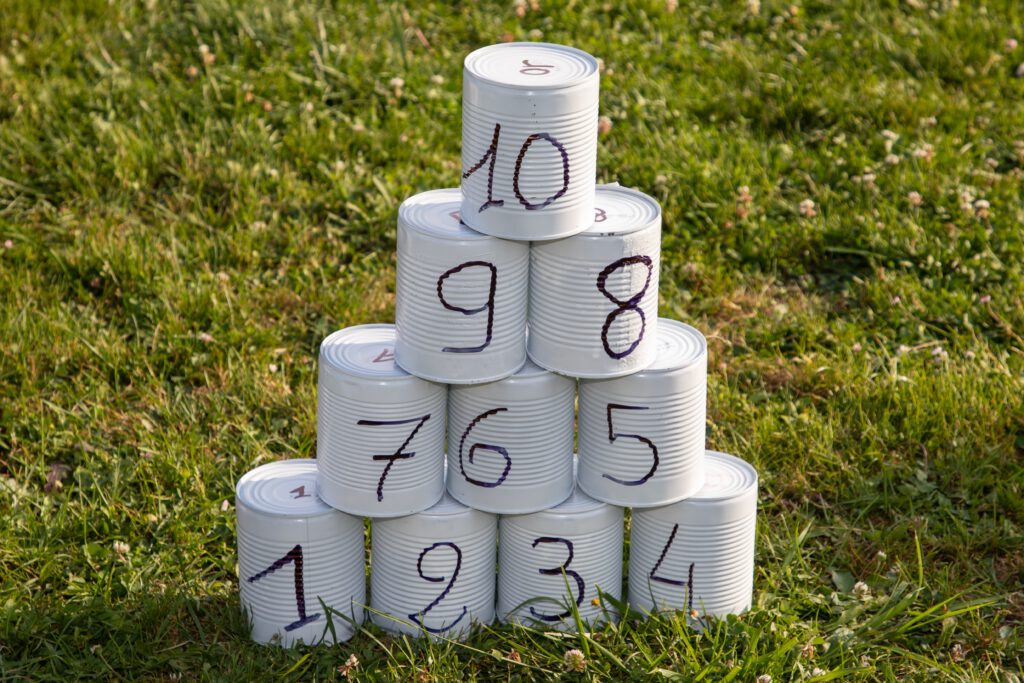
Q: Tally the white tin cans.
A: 10